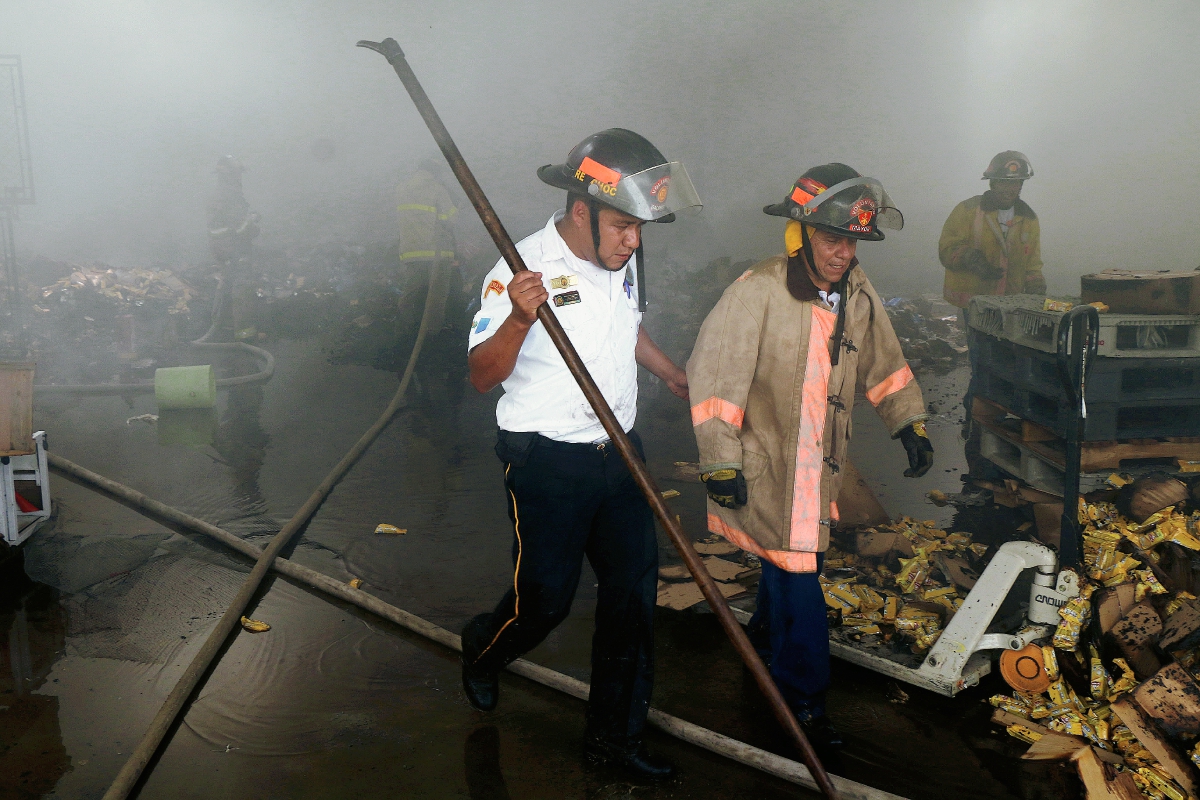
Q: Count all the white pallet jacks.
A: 1